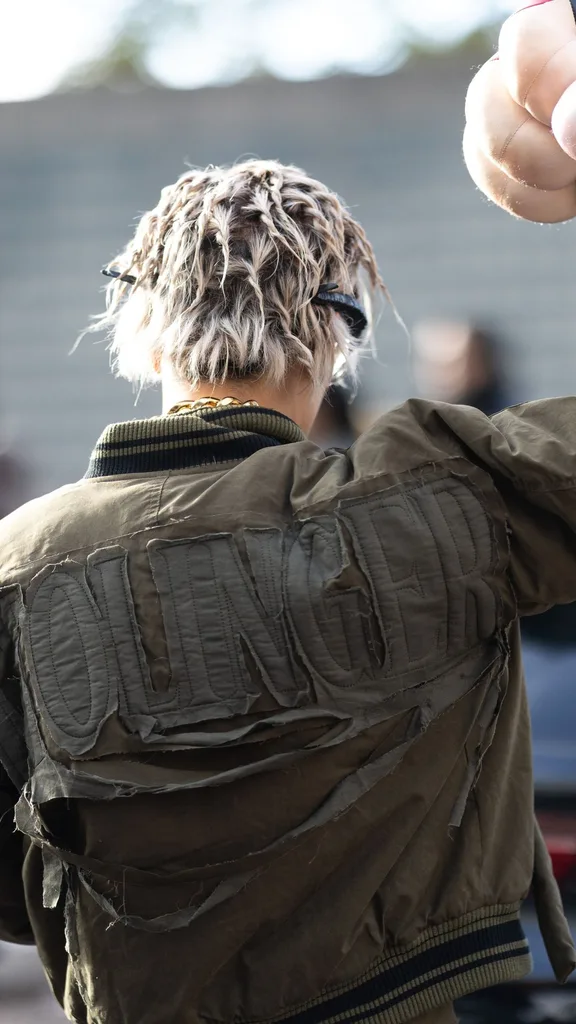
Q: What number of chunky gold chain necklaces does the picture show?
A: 1